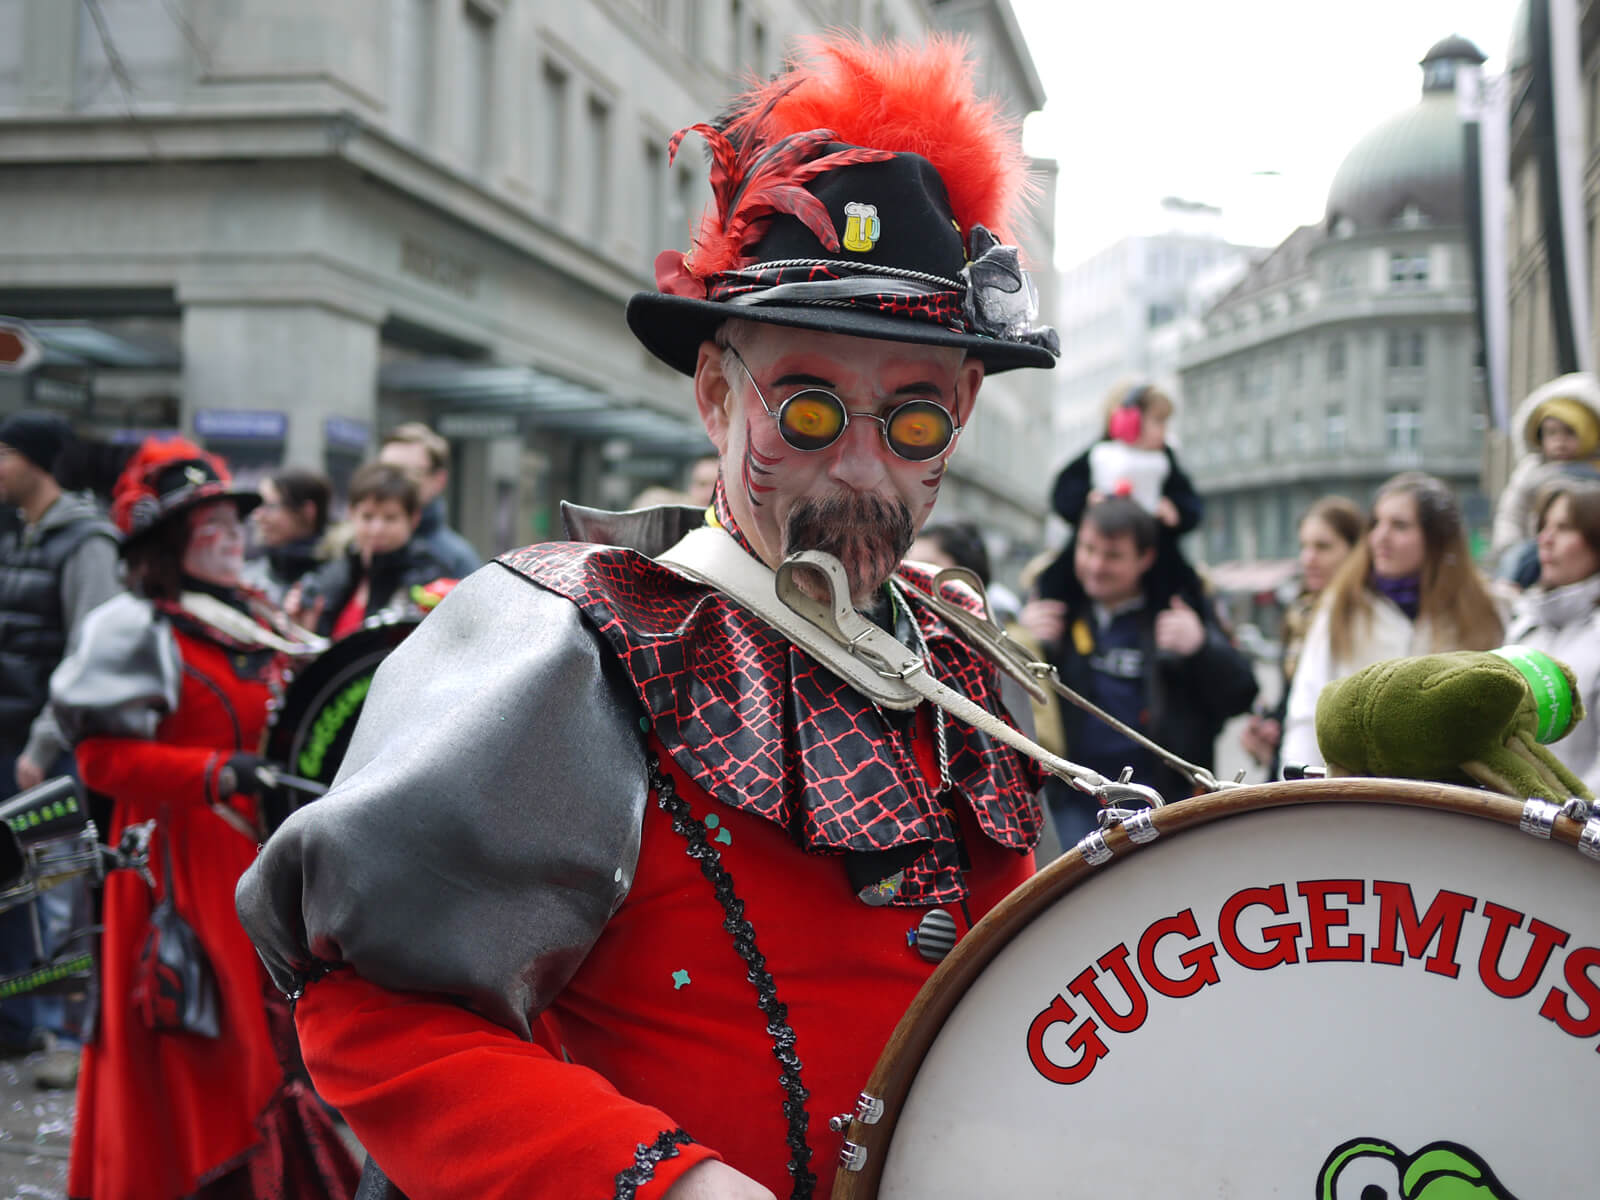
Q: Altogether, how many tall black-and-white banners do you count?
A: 2